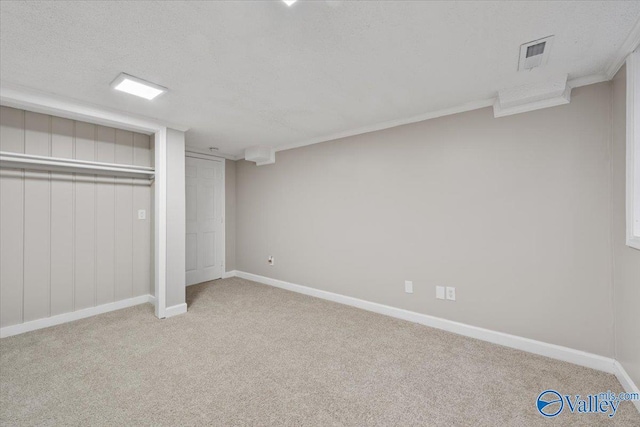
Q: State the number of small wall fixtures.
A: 5